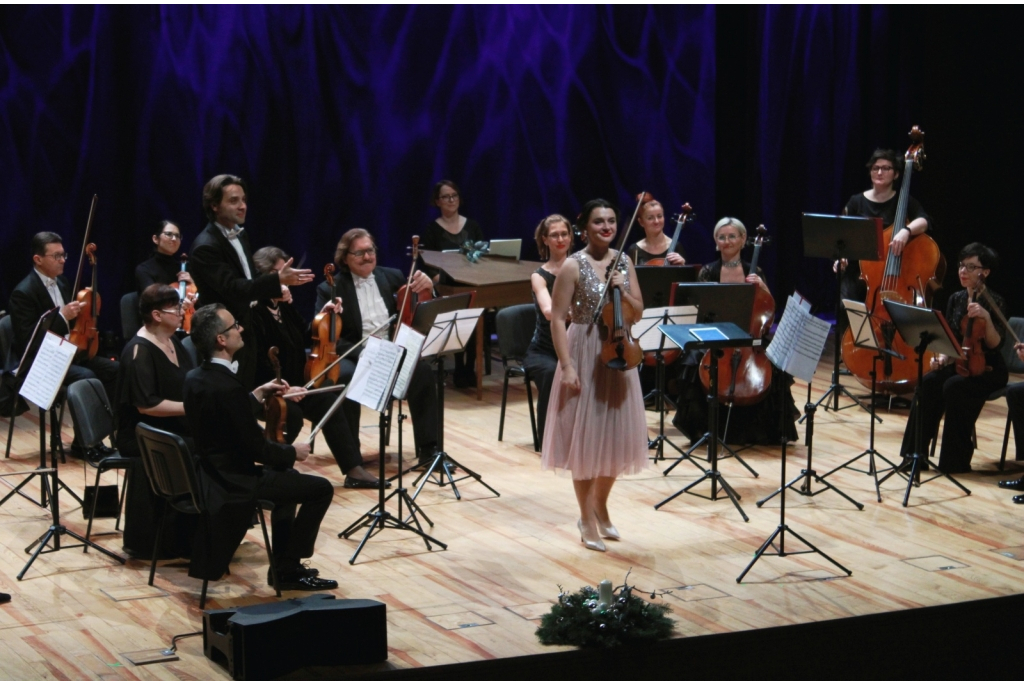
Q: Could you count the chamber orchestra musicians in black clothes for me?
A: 13